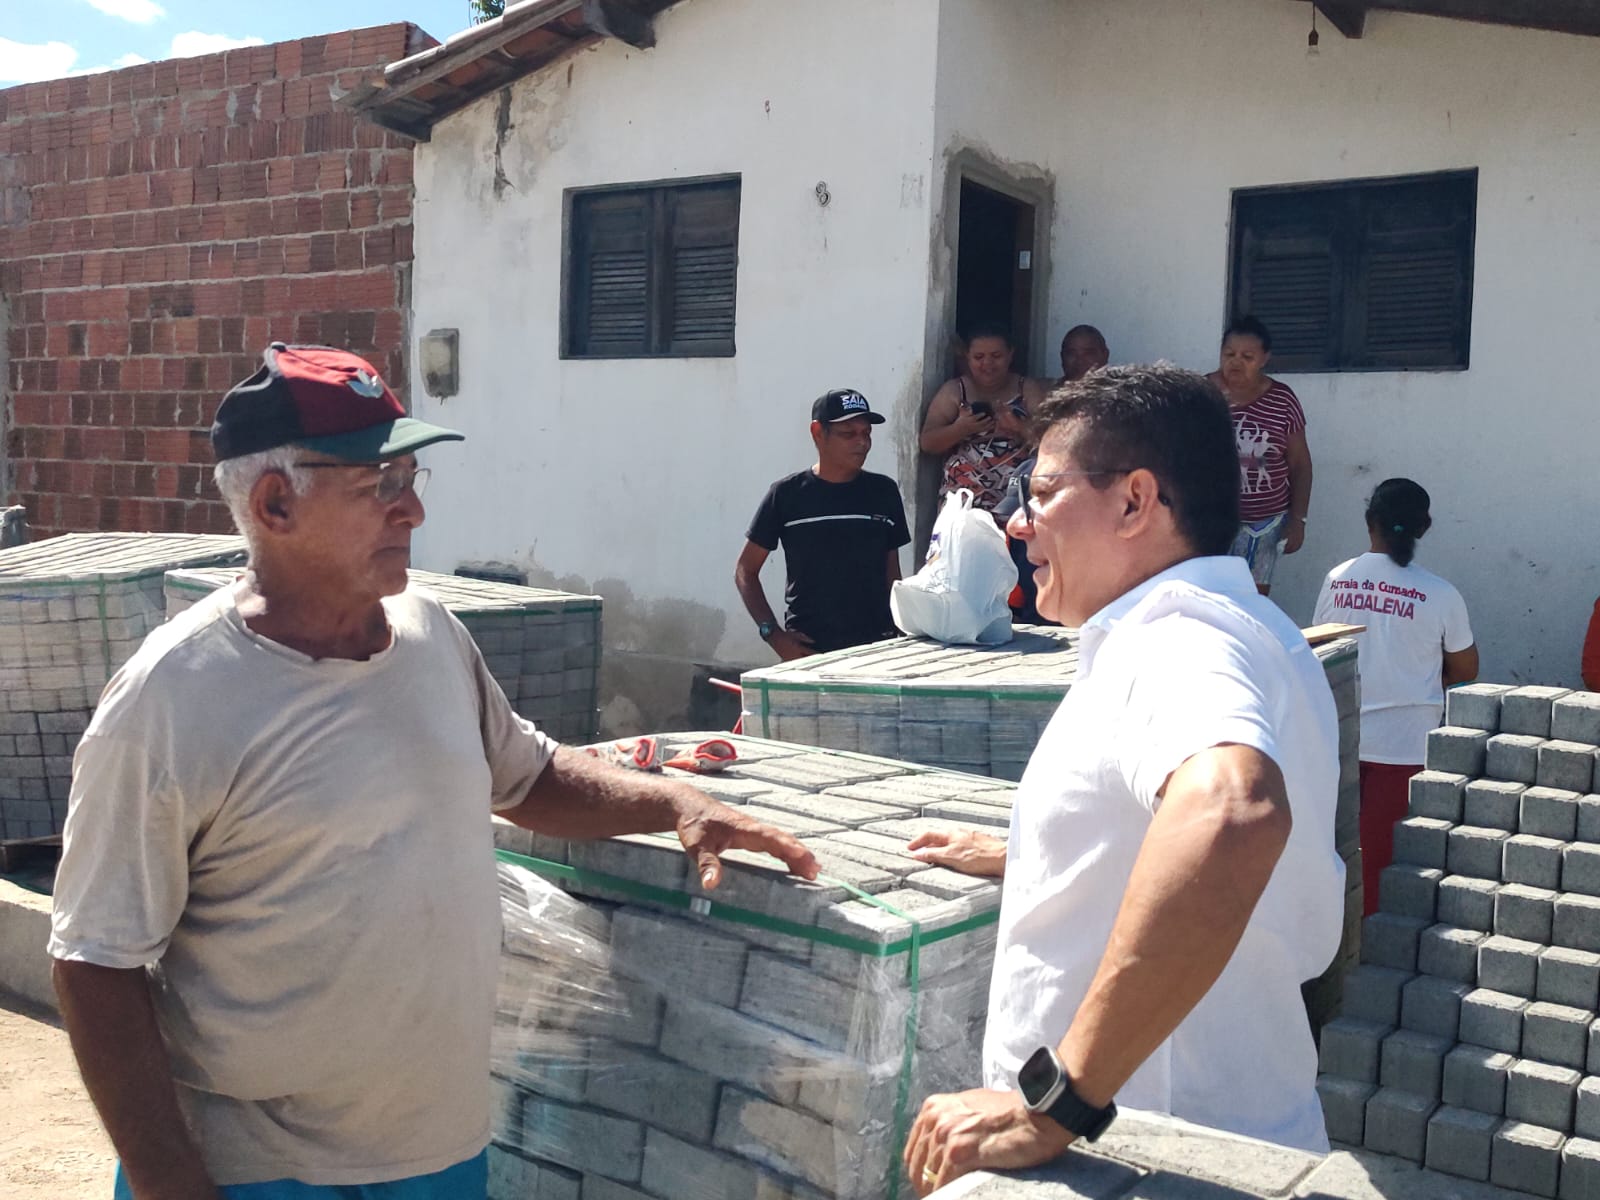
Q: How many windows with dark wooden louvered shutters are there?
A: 2